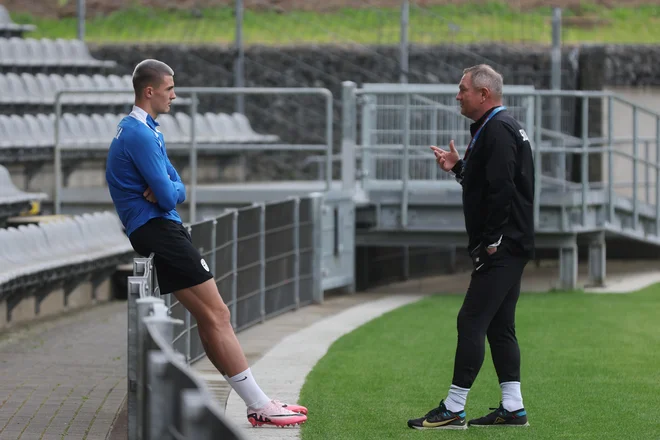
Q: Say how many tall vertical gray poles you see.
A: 4